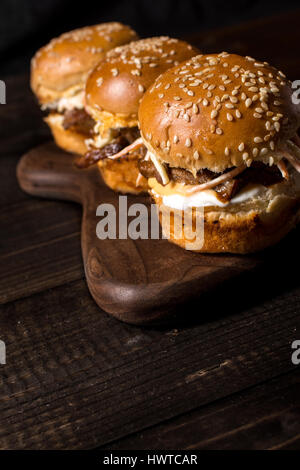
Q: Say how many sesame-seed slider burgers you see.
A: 3